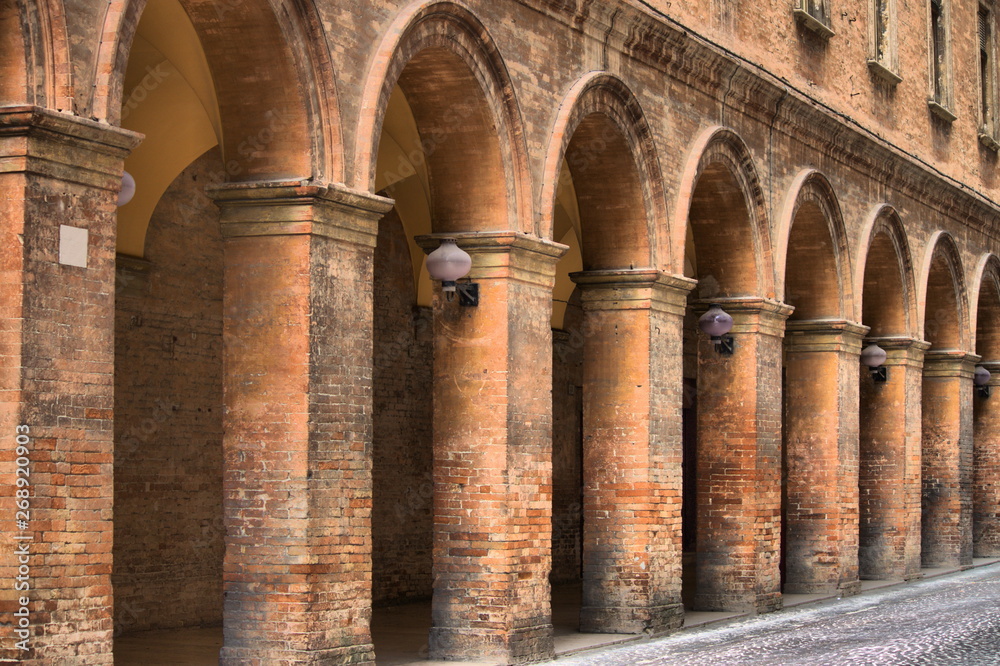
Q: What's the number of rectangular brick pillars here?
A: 9